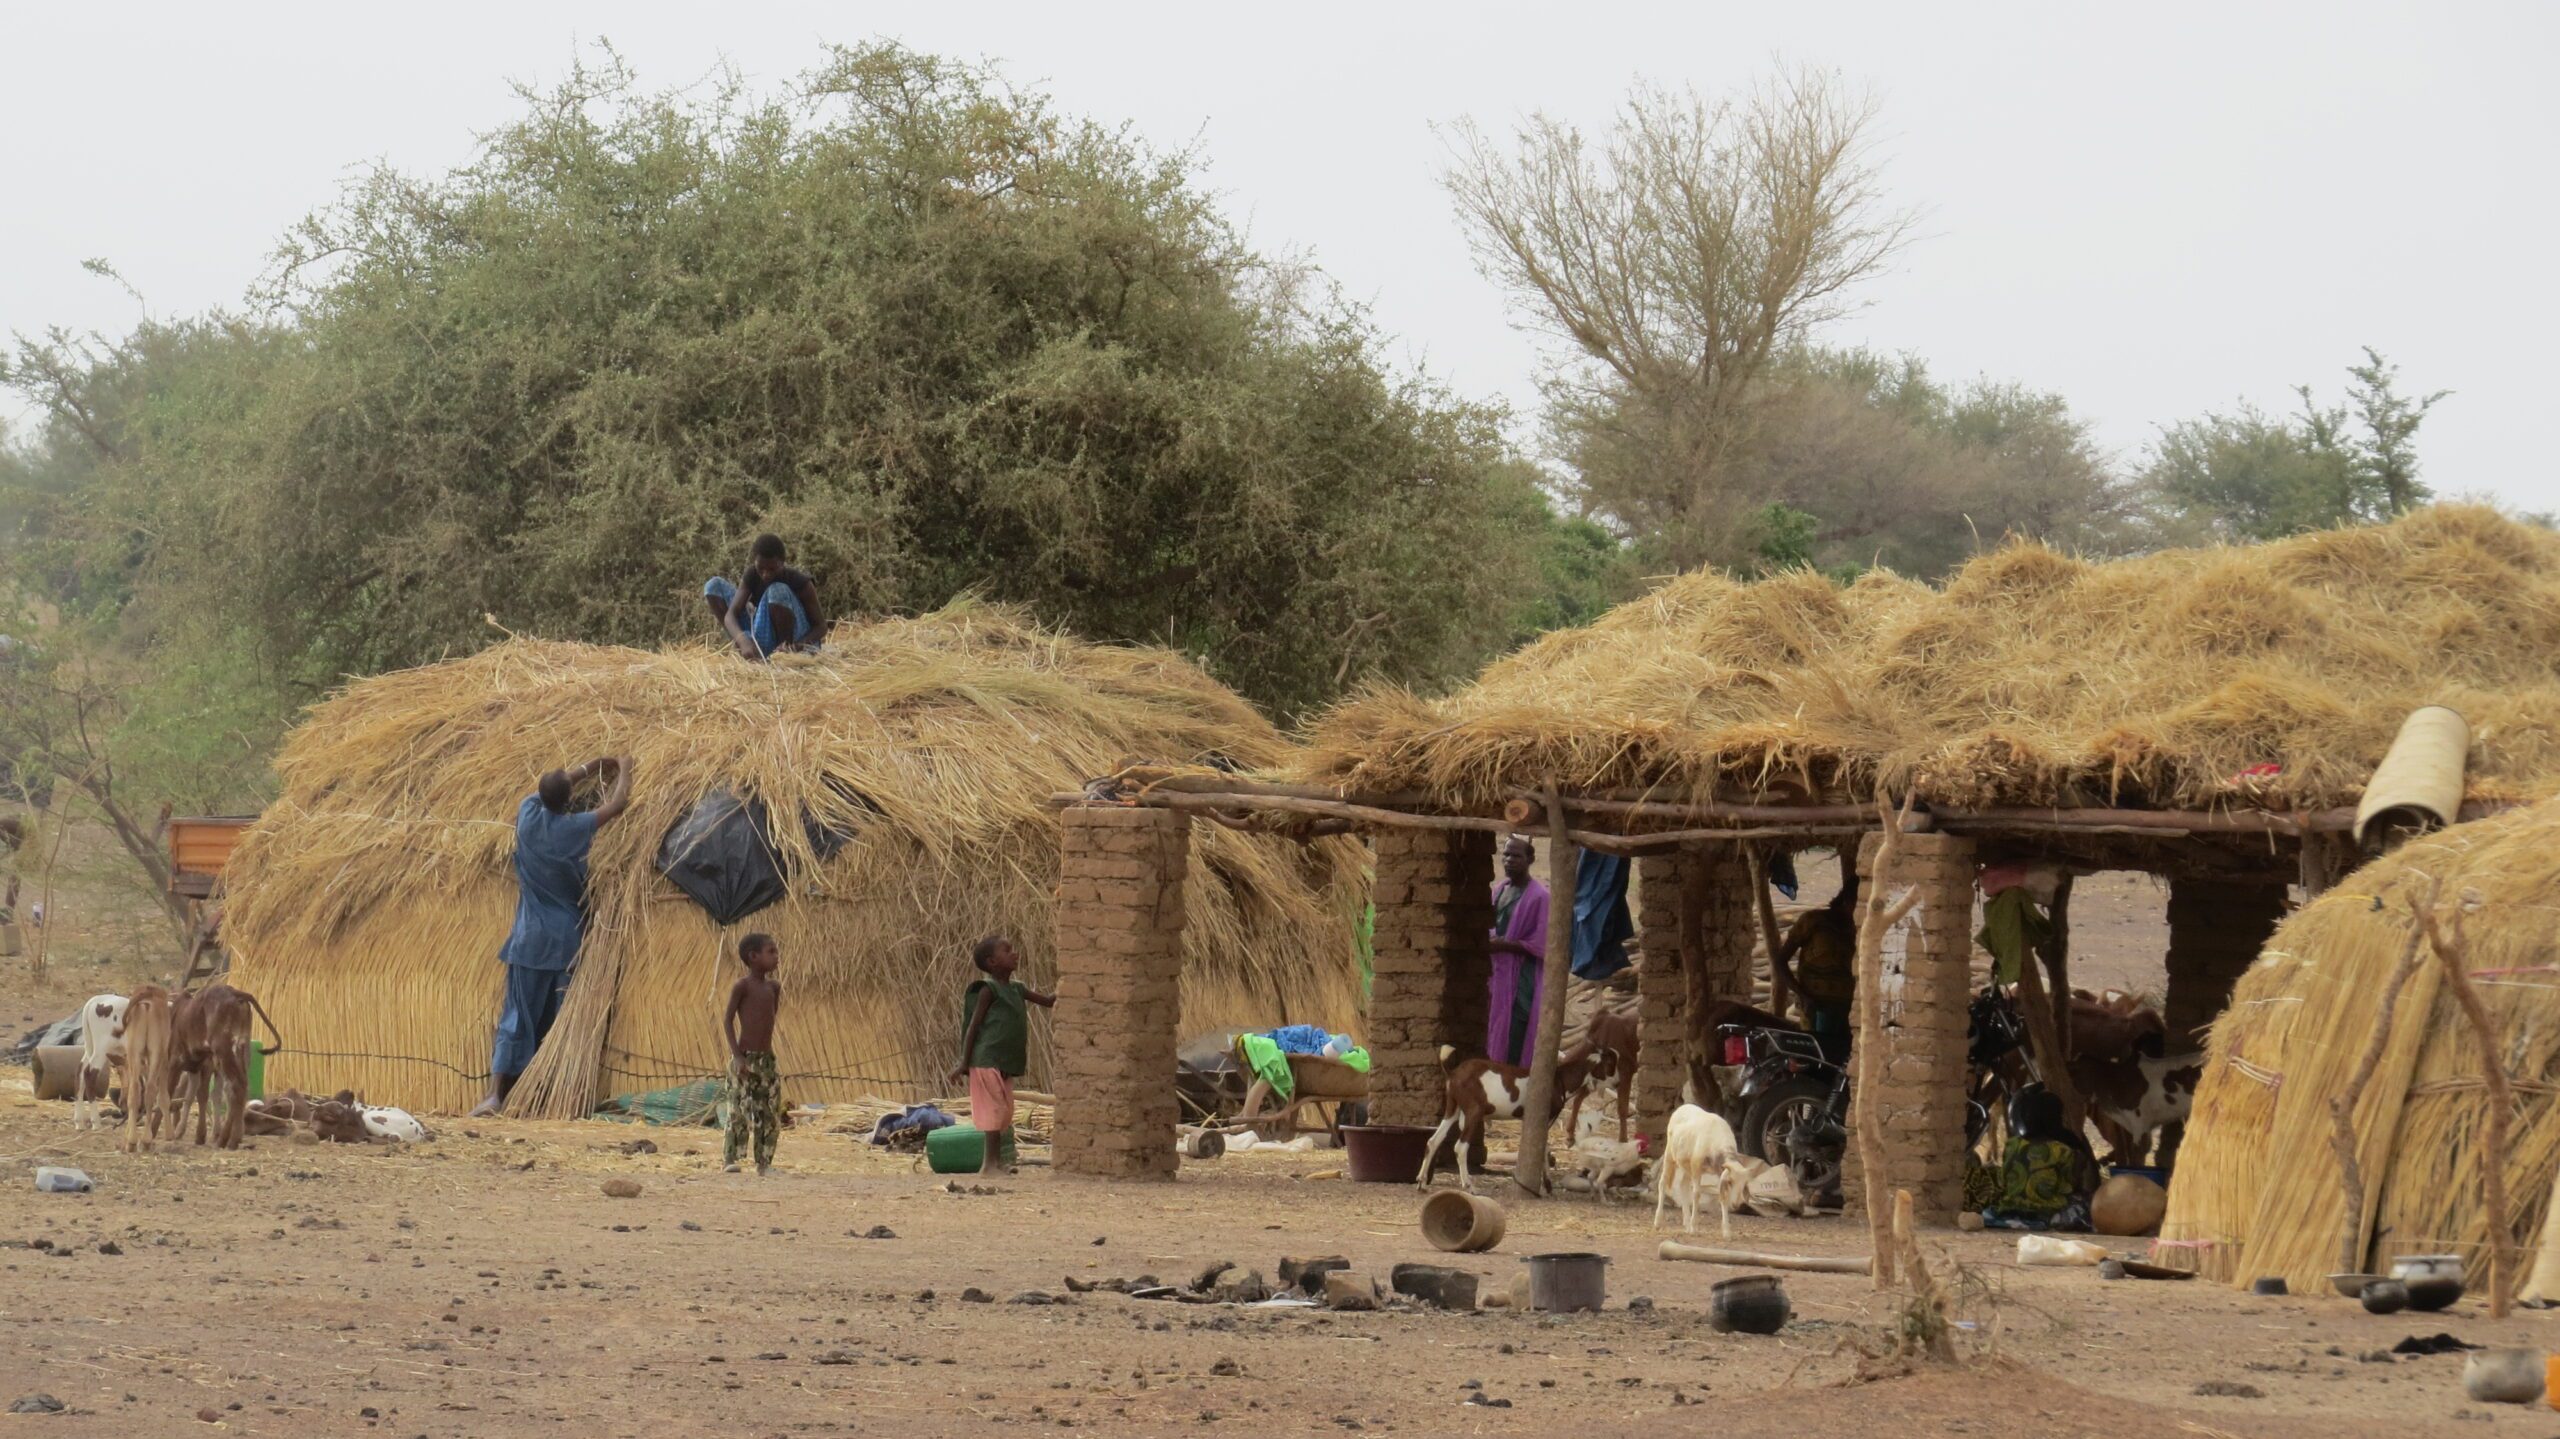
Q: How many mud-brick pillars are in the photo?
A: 5